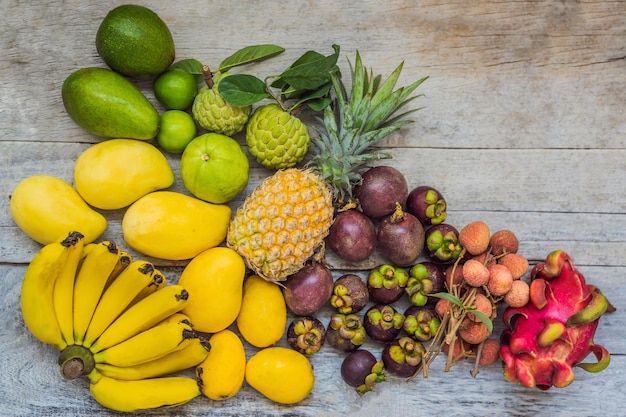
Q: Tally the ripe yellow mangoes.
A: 7